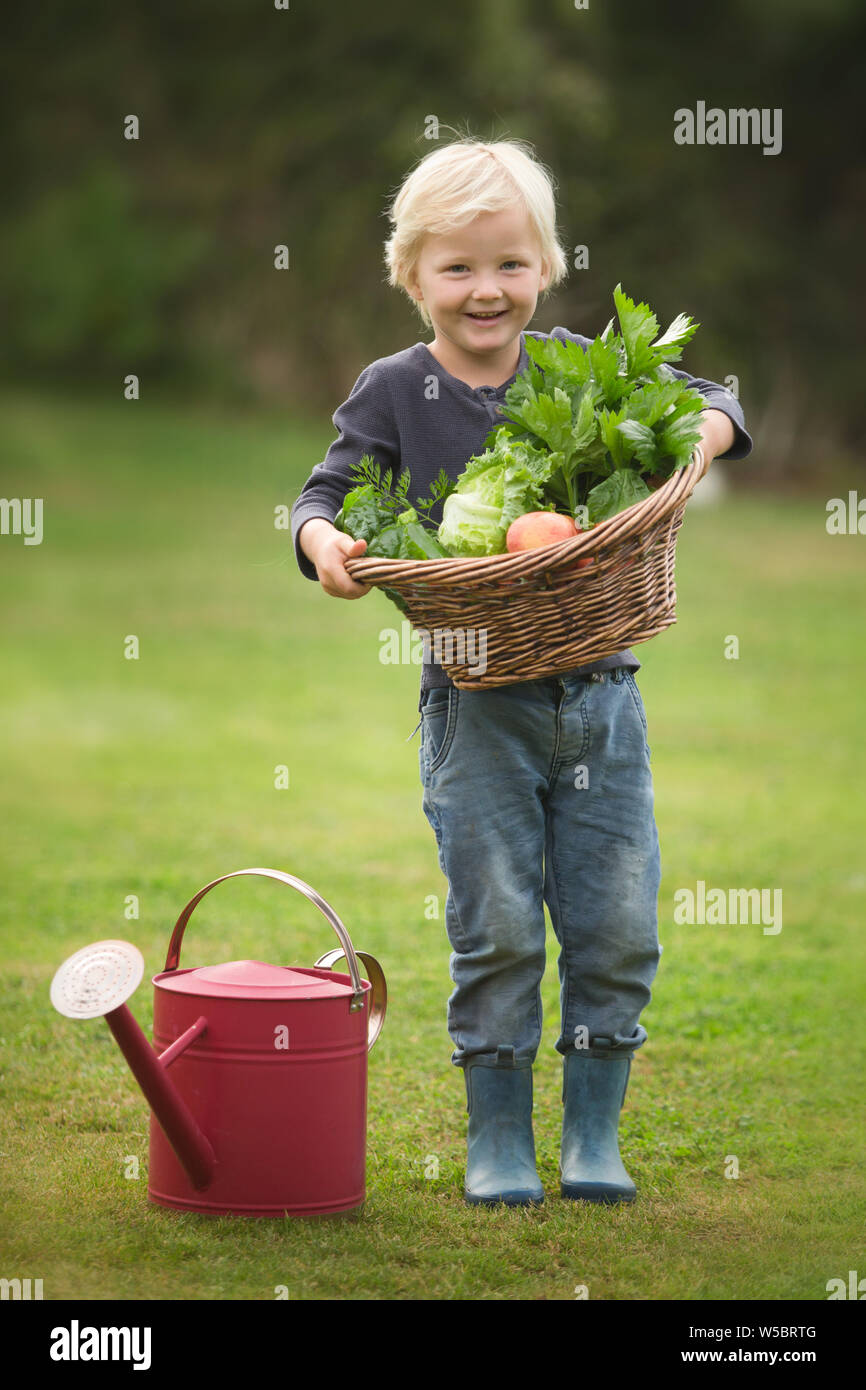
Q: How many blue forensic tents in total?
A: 0